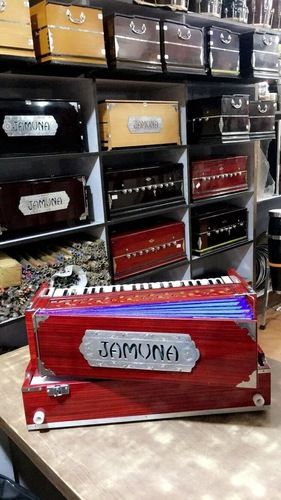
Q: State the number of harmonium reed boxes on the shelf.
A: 15